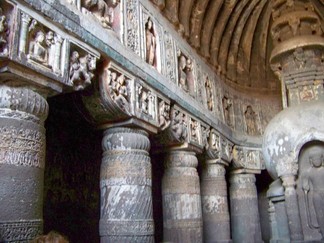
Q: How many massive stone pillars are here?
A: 5